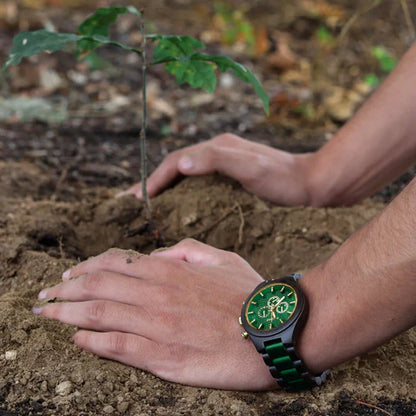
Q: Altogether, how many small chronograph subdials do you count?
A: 3